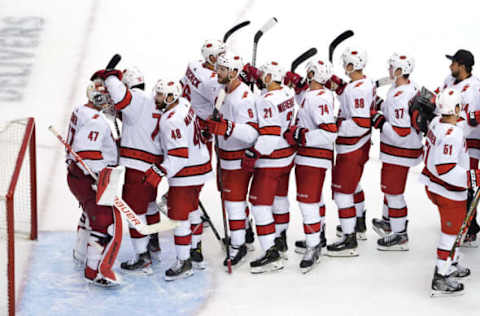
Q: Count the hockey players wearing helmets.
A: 10